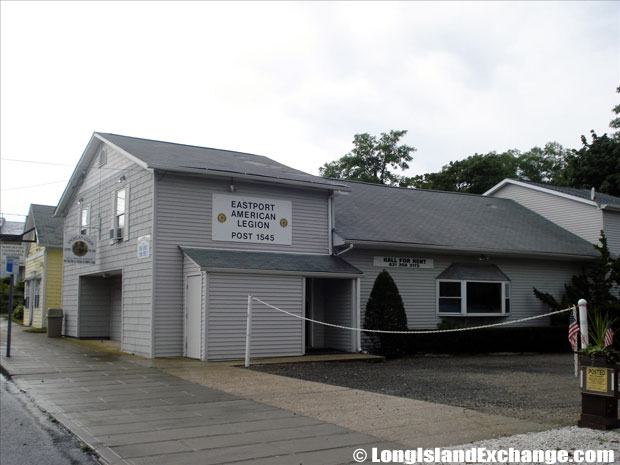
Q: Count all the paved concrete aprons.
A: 1